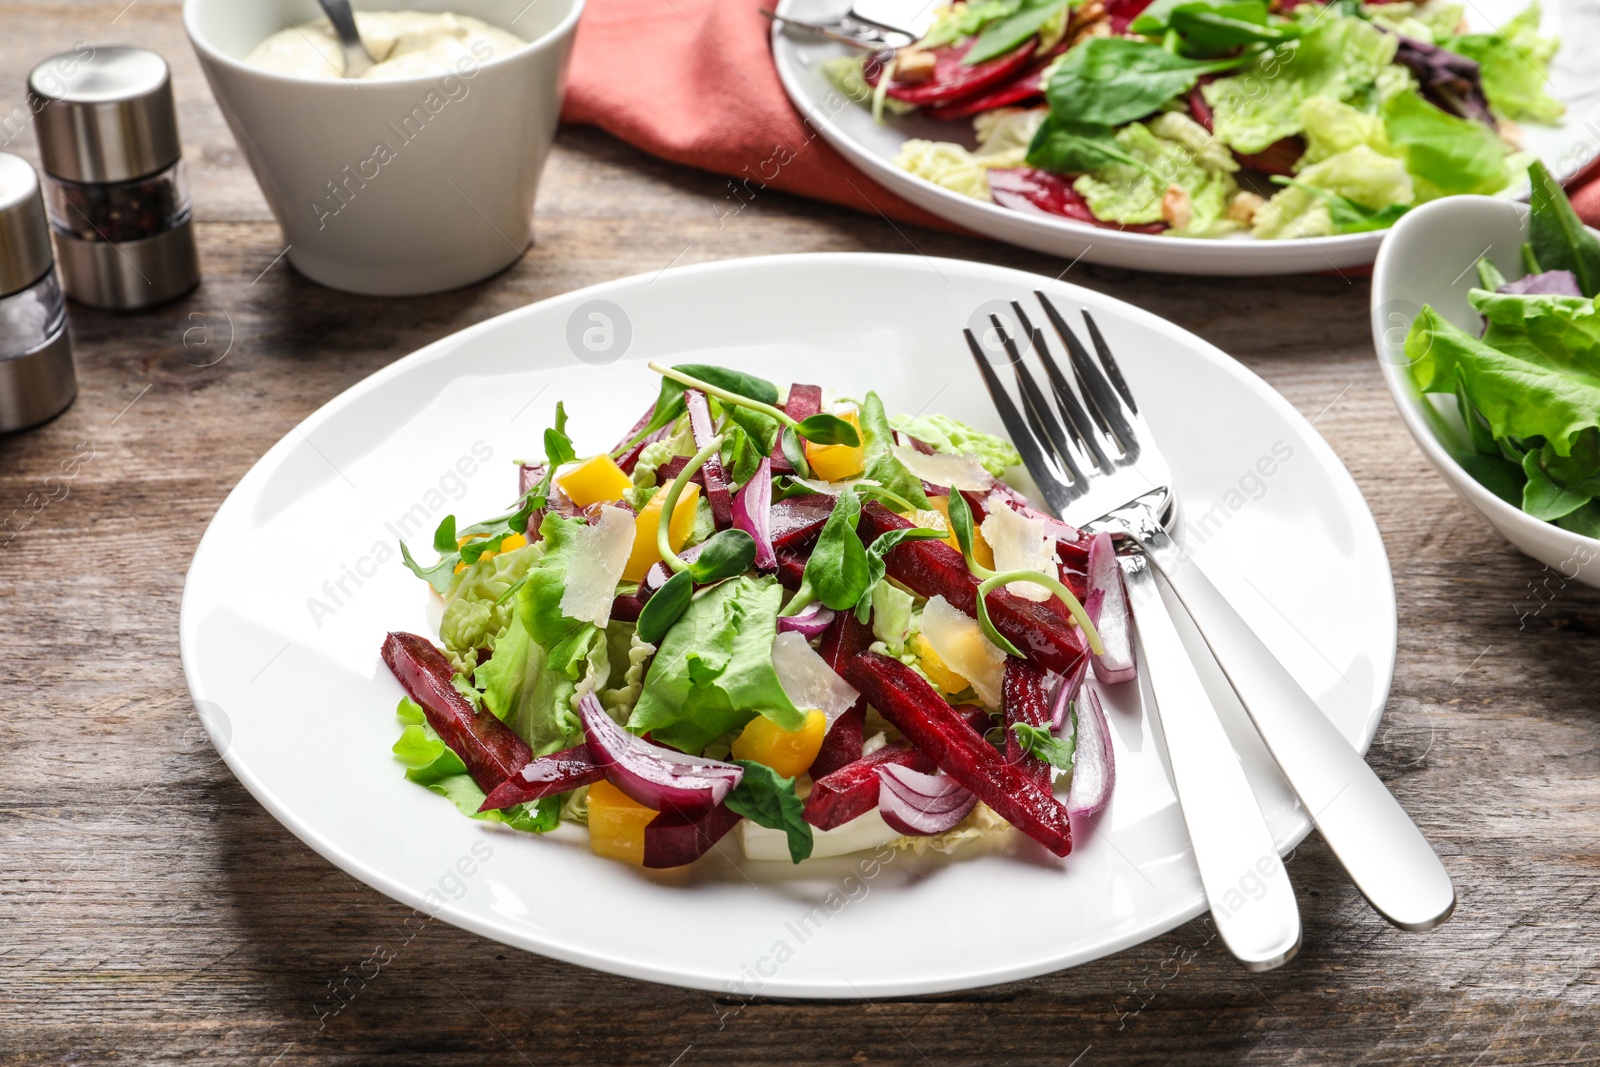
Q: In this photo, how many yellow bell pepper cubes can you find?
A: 8